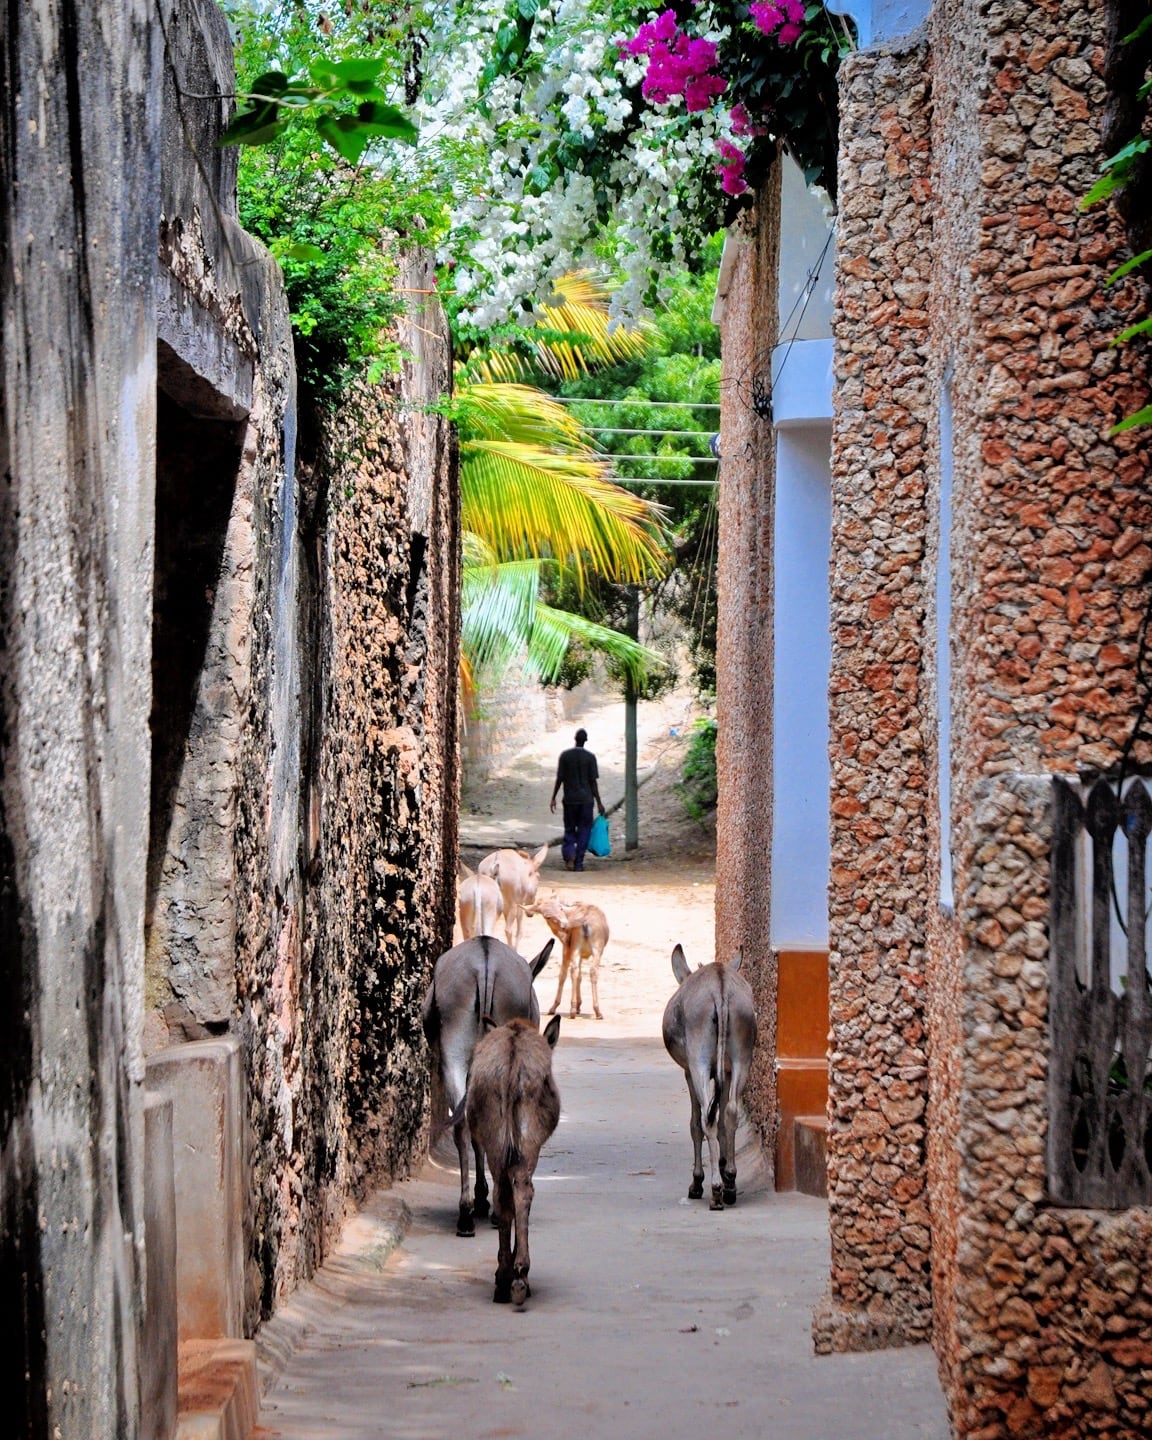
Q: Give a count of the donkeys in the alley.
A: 6